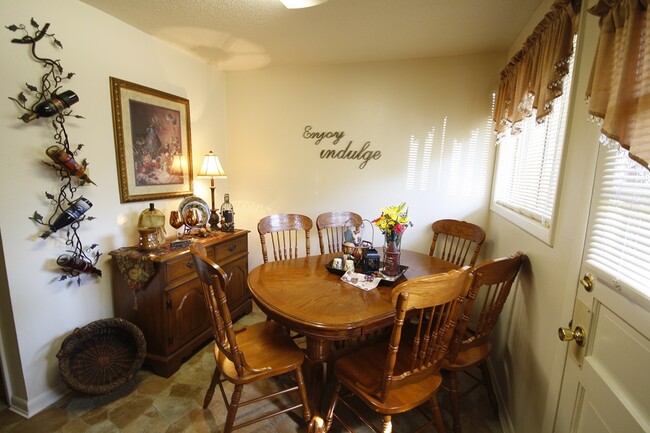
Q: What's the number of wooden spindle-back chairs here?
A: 6